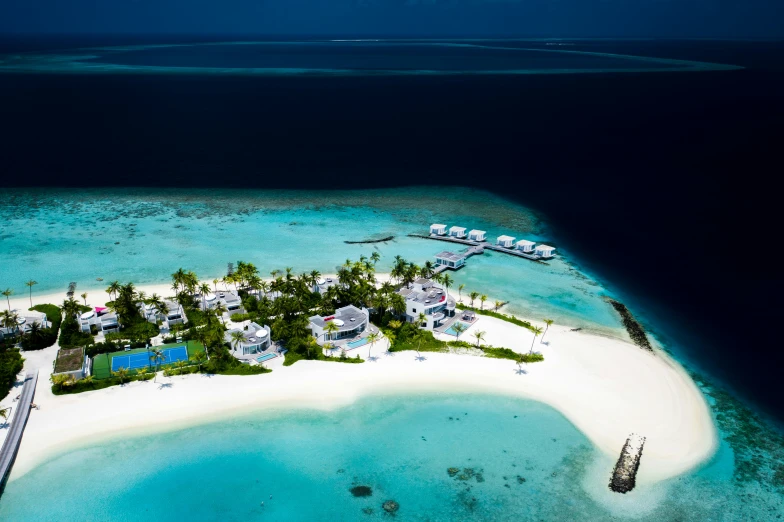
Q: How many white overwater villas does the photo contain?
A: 6